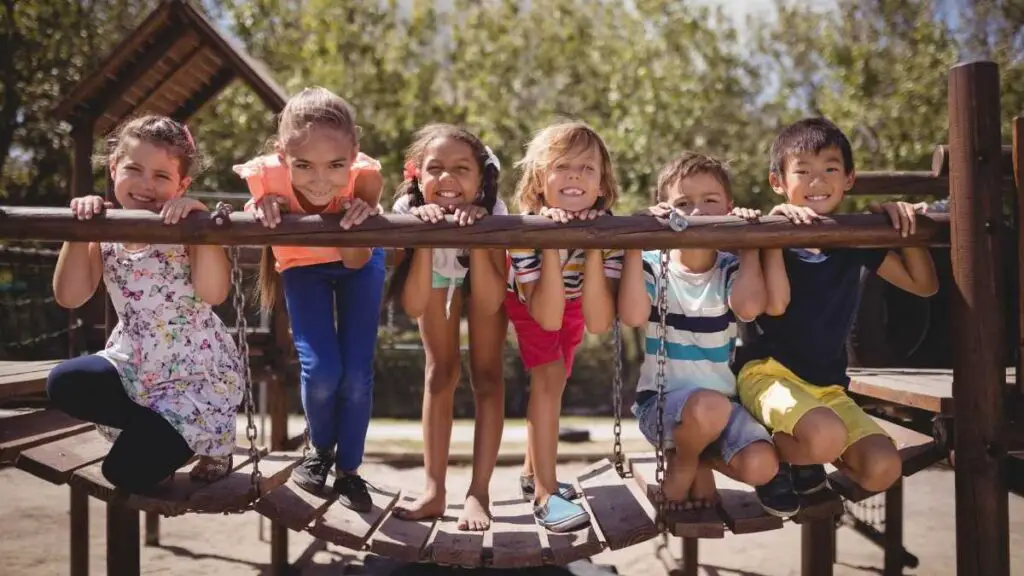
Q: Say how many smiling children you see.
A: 5